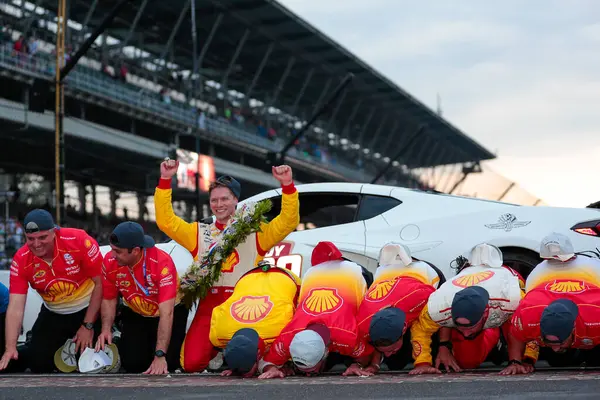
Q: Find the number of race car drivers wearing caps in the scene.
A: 8